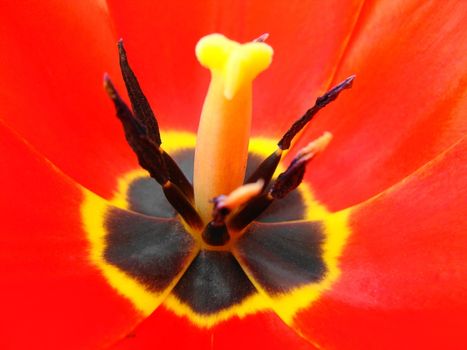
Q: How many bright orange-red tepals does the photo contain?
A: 6